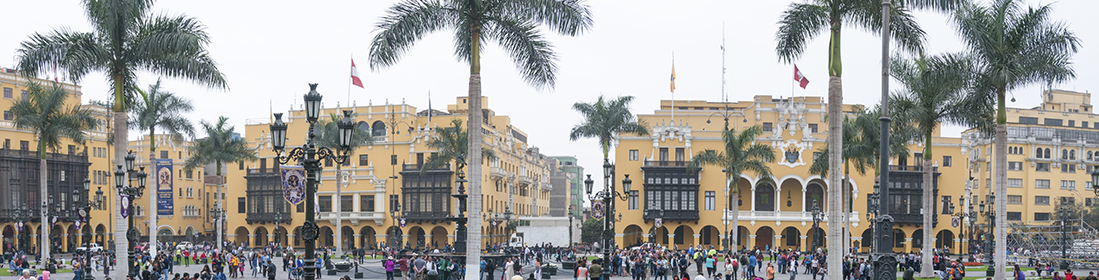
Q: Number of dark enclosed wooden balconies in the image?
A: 5